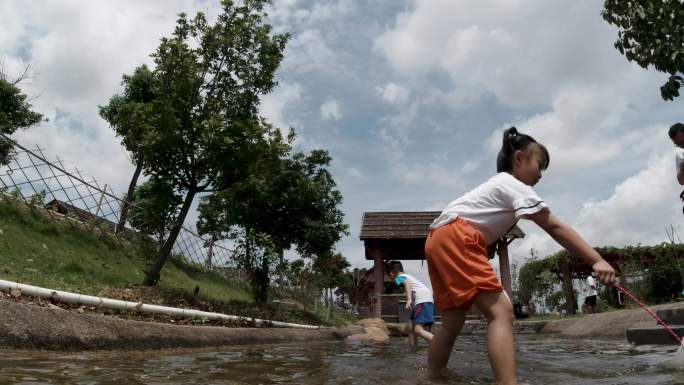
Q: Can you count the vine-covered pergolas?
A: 1